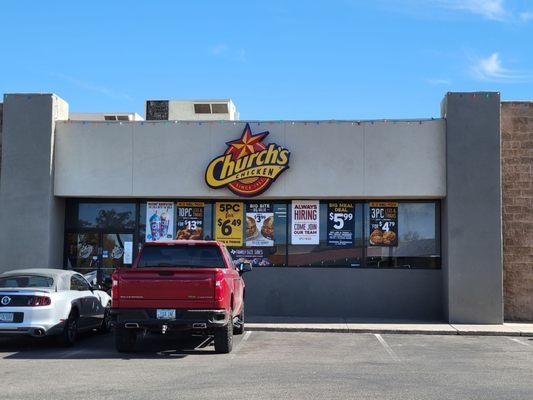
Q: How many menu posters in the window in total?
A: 6